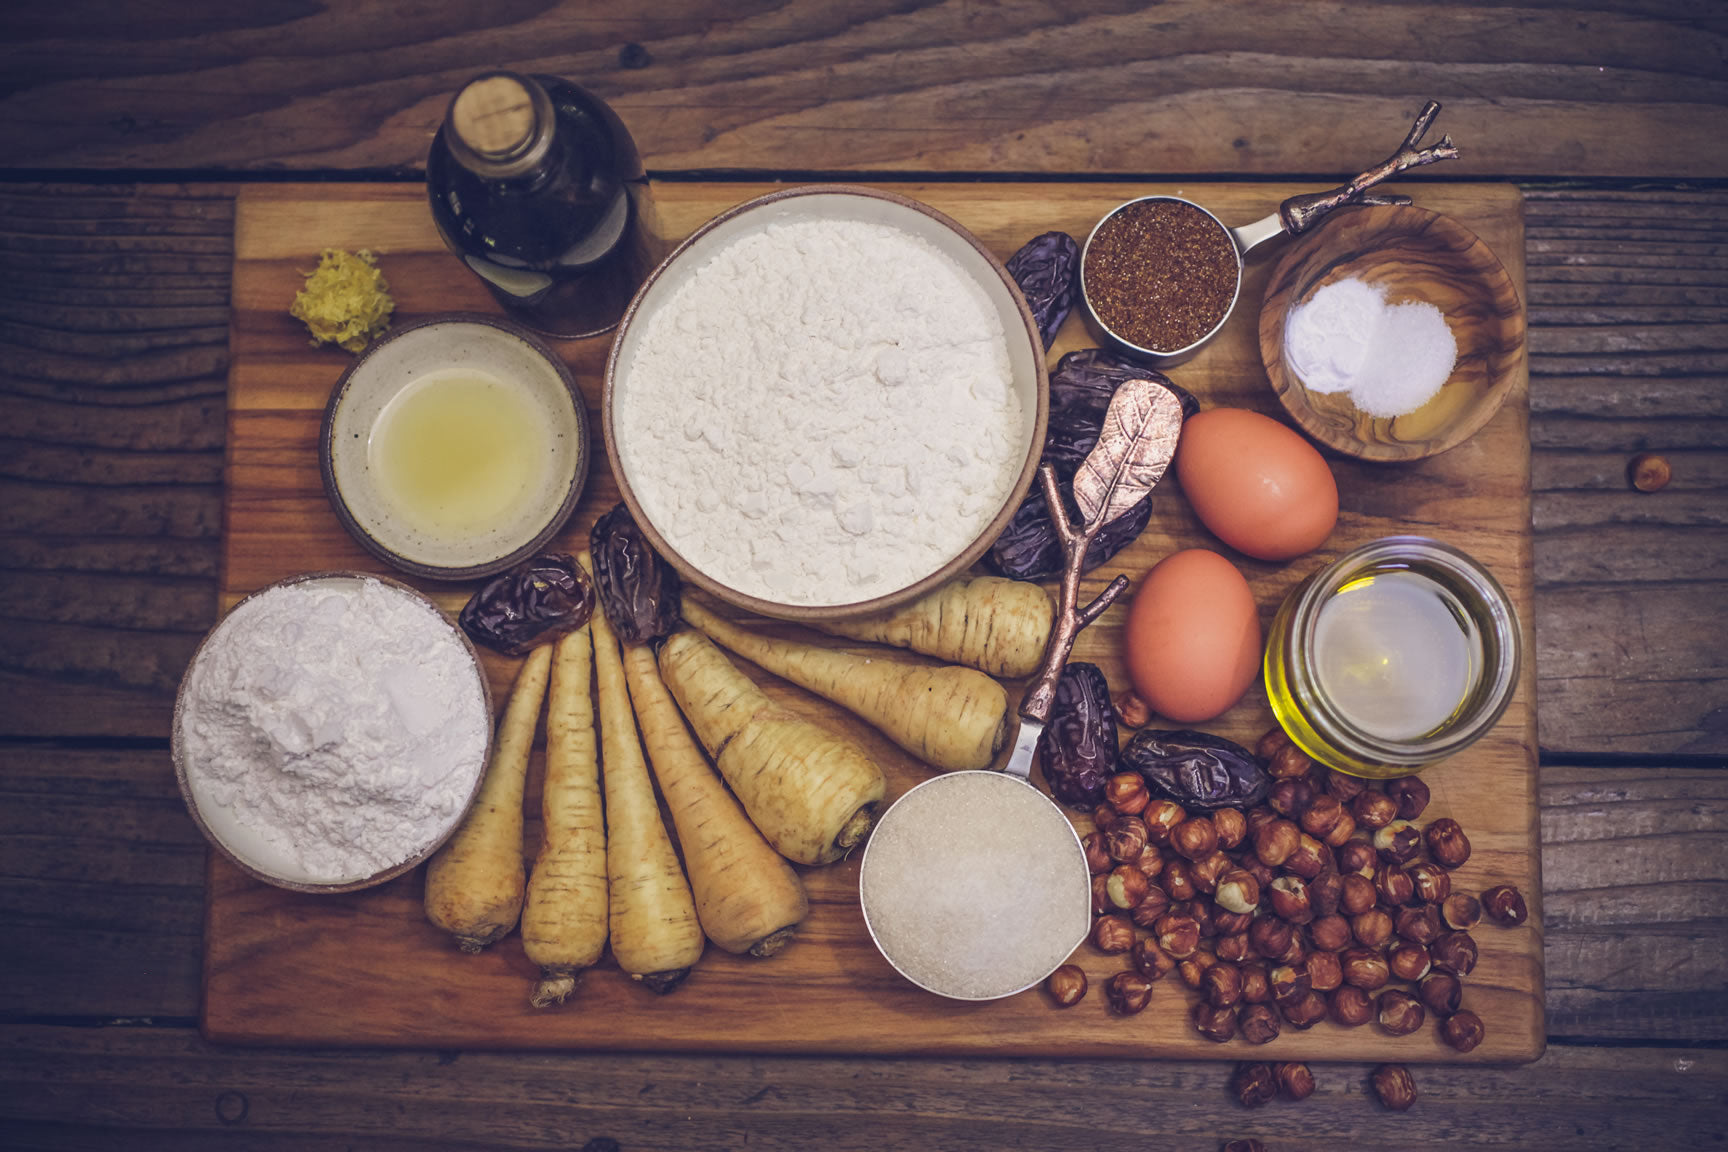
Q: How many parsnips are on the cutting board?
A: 7